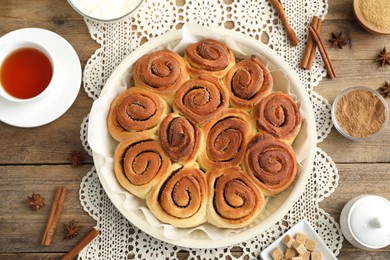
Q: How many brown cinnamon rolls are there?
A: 12